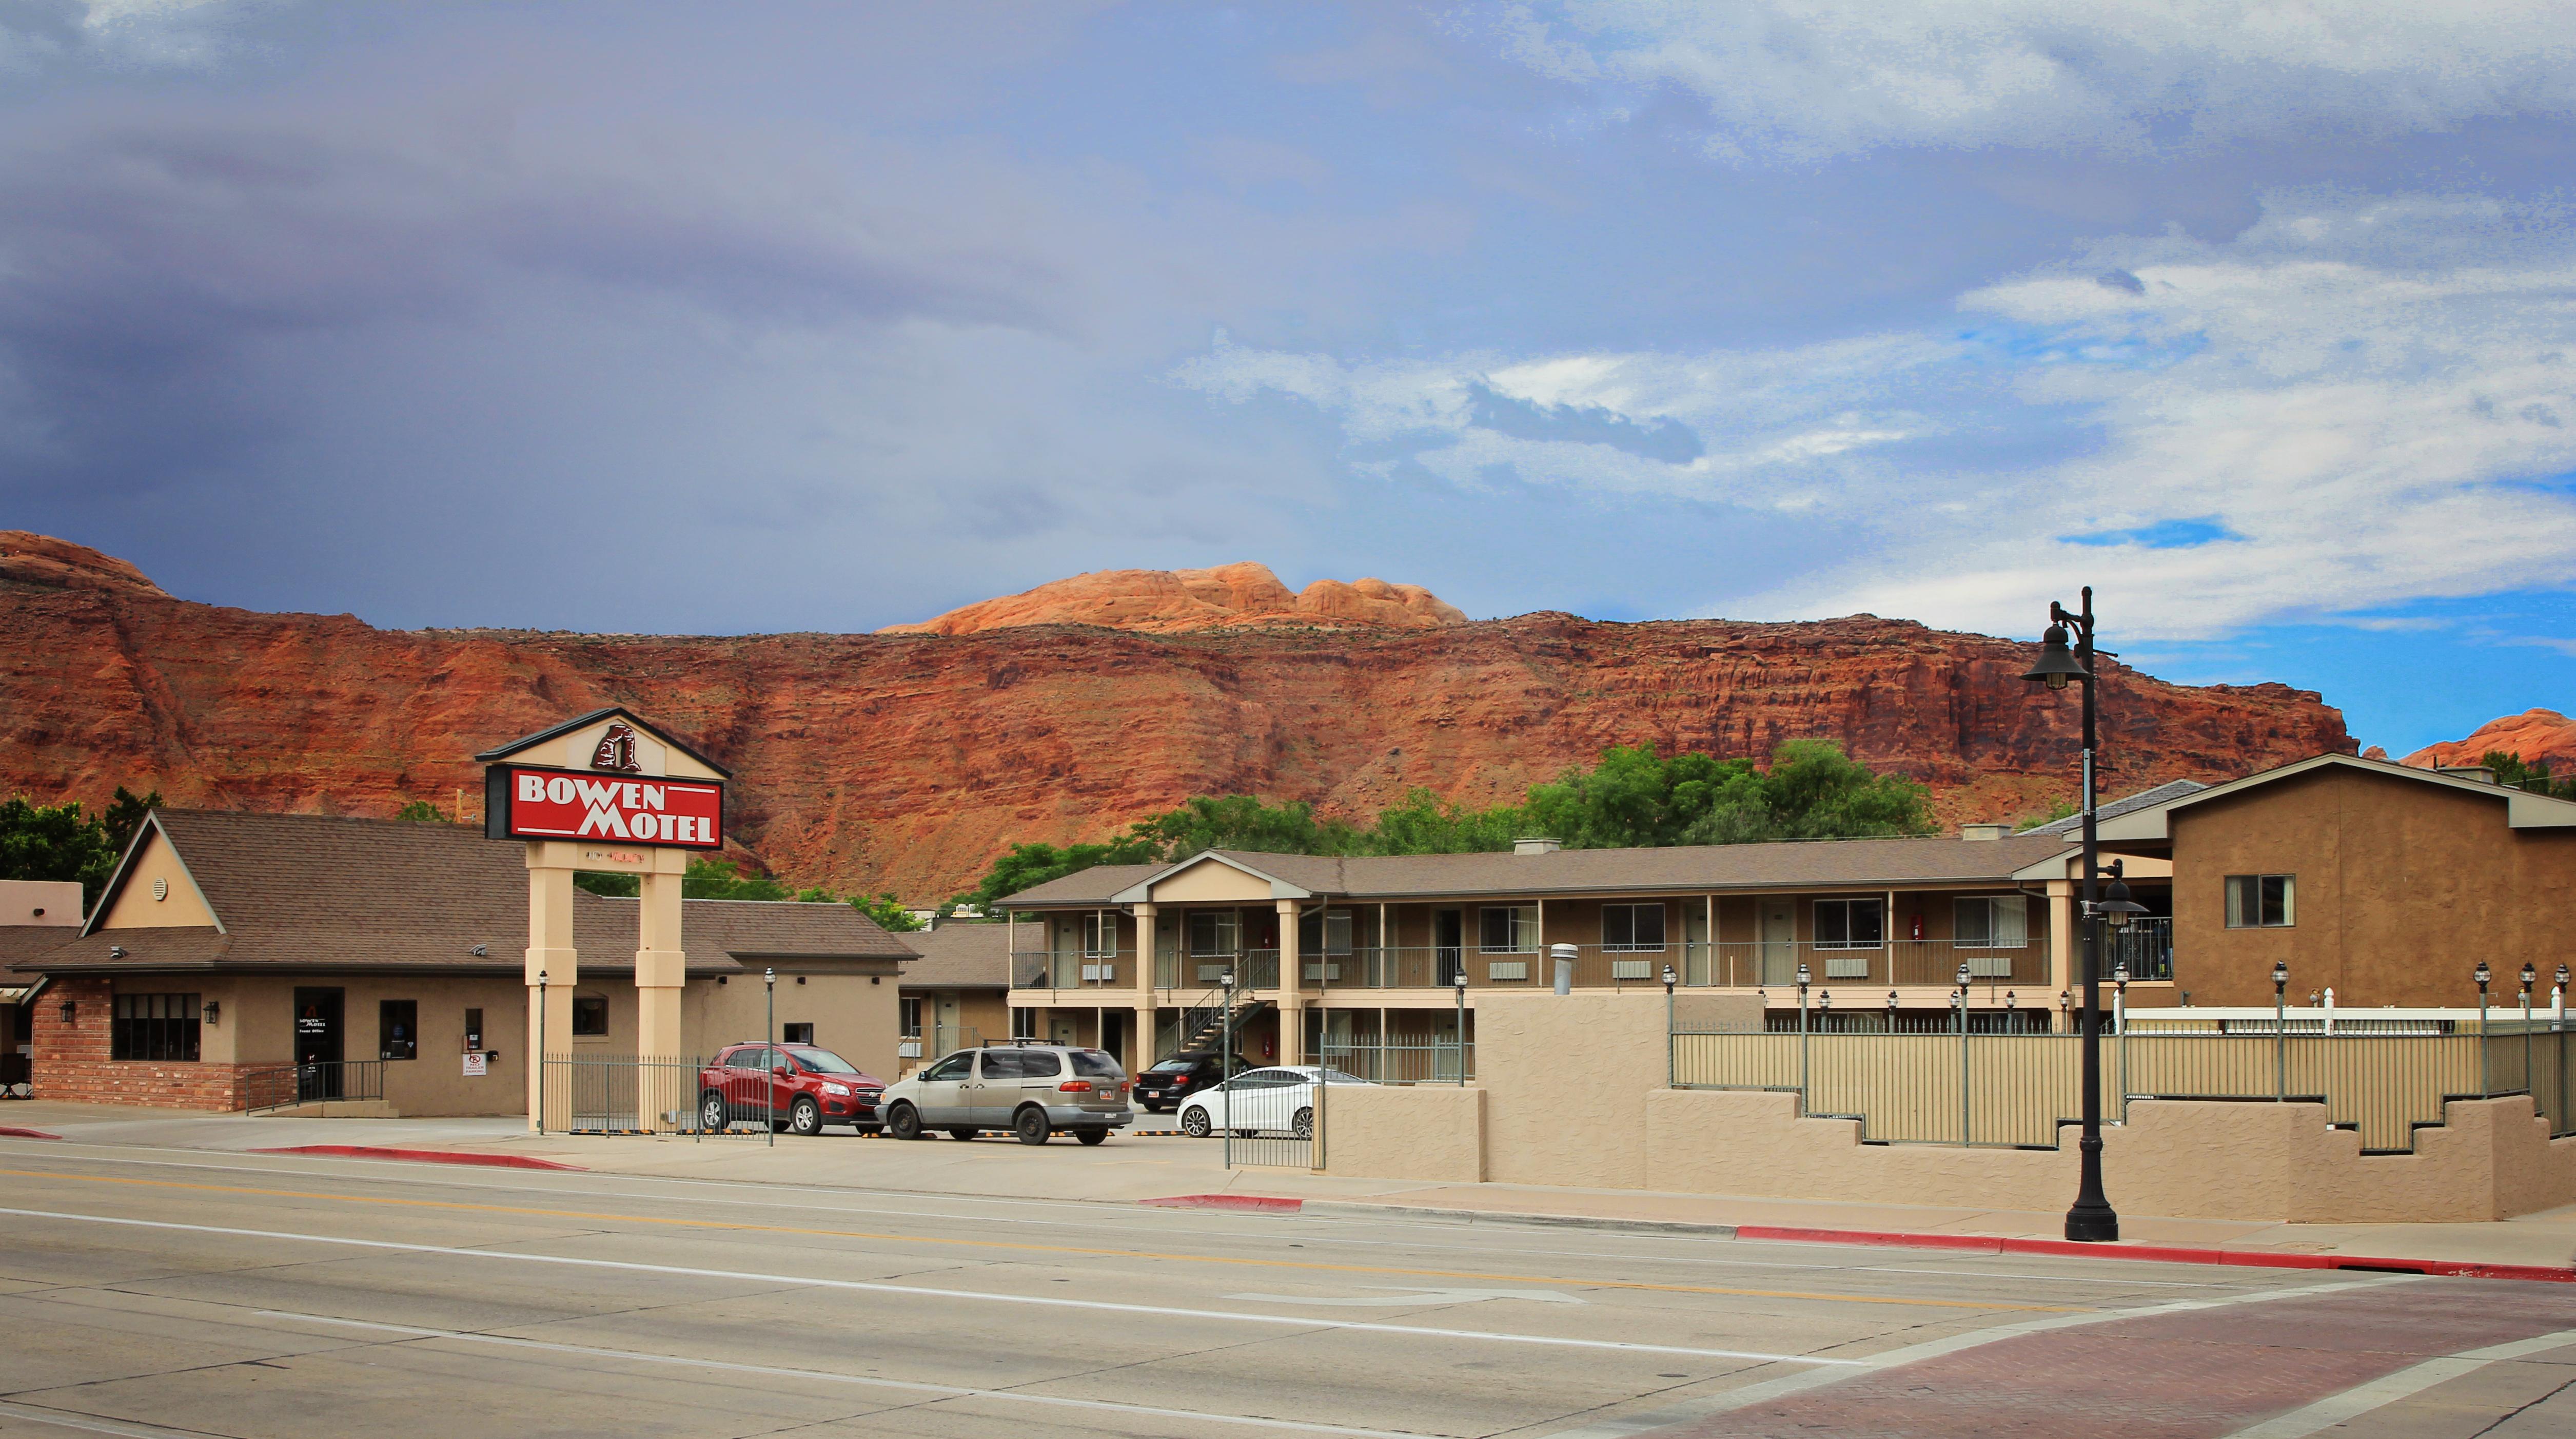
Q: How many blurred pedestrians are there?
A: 0